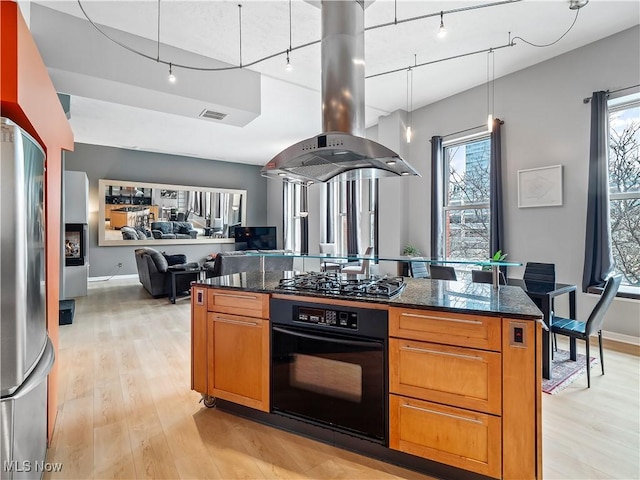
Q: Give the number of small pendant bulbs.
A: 5